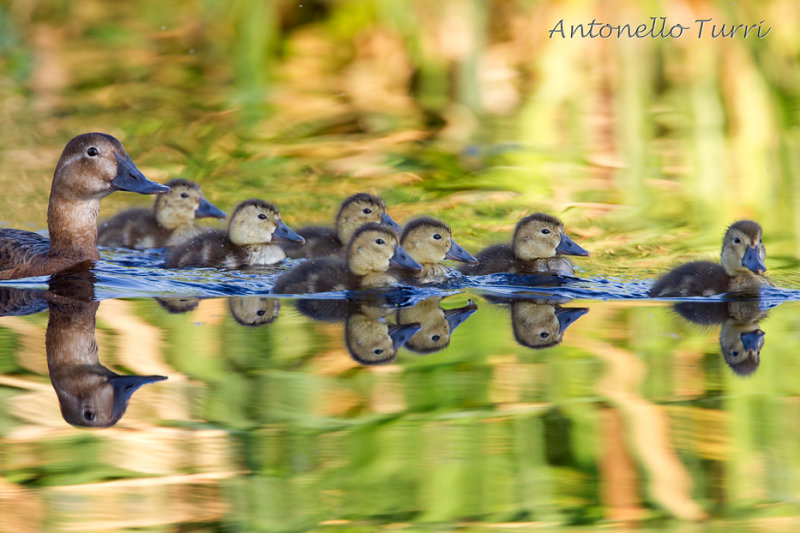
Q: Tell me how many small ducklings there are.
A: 7